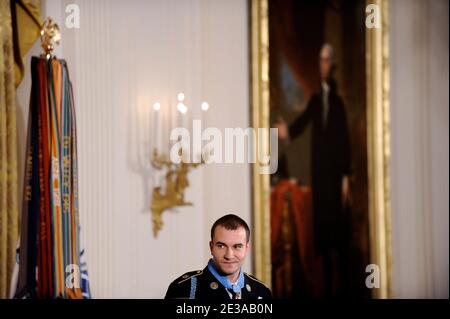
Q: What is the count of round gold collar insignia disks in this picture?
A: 2